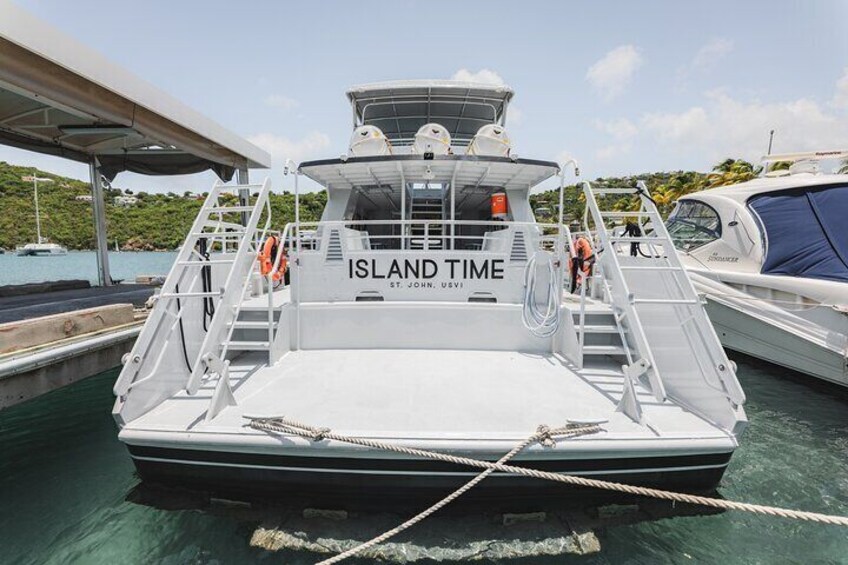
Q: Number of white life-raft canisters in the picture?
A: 3